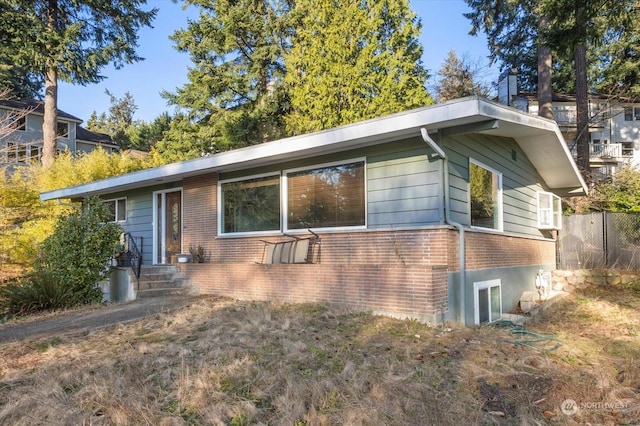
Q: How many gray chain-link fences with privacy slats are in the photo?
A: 1